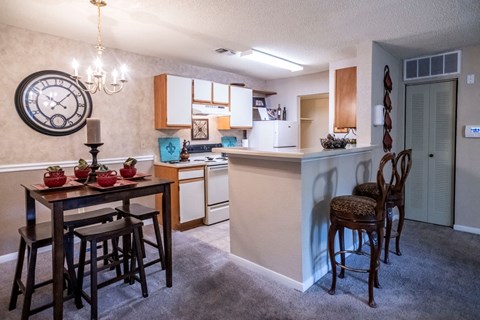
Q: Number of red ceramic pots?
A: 4